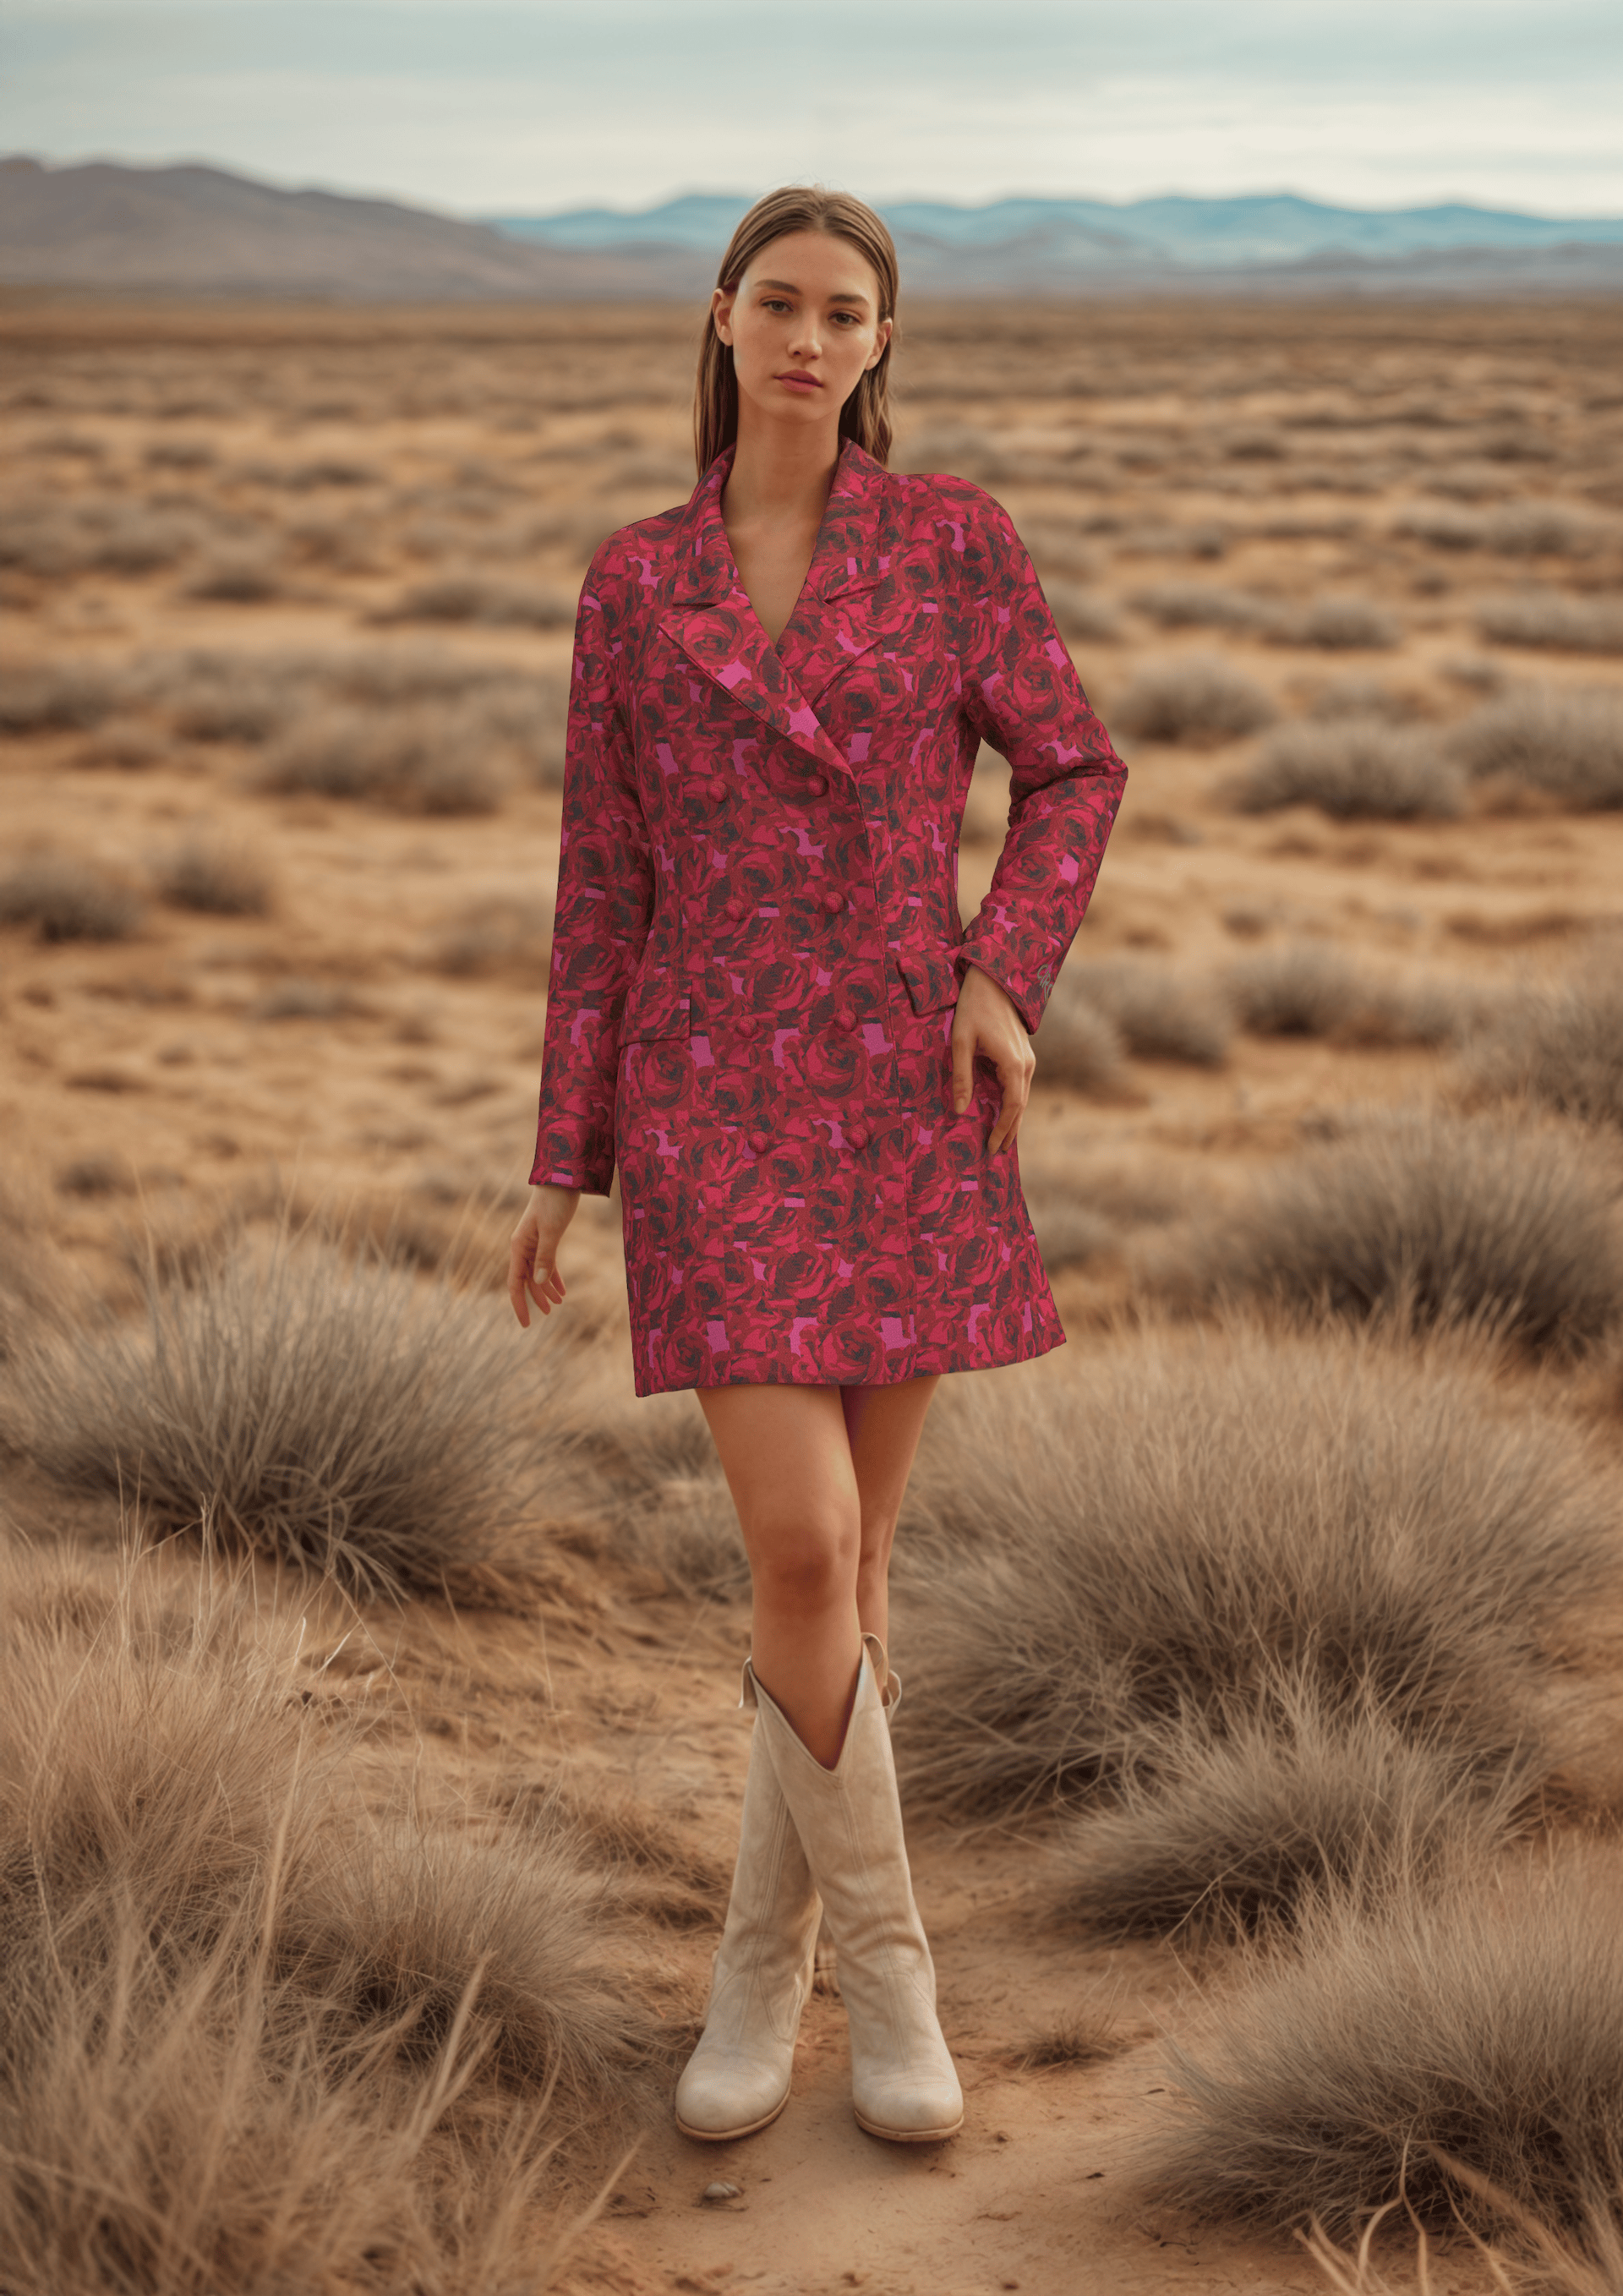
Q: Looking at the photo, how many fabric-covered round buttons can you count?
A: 8